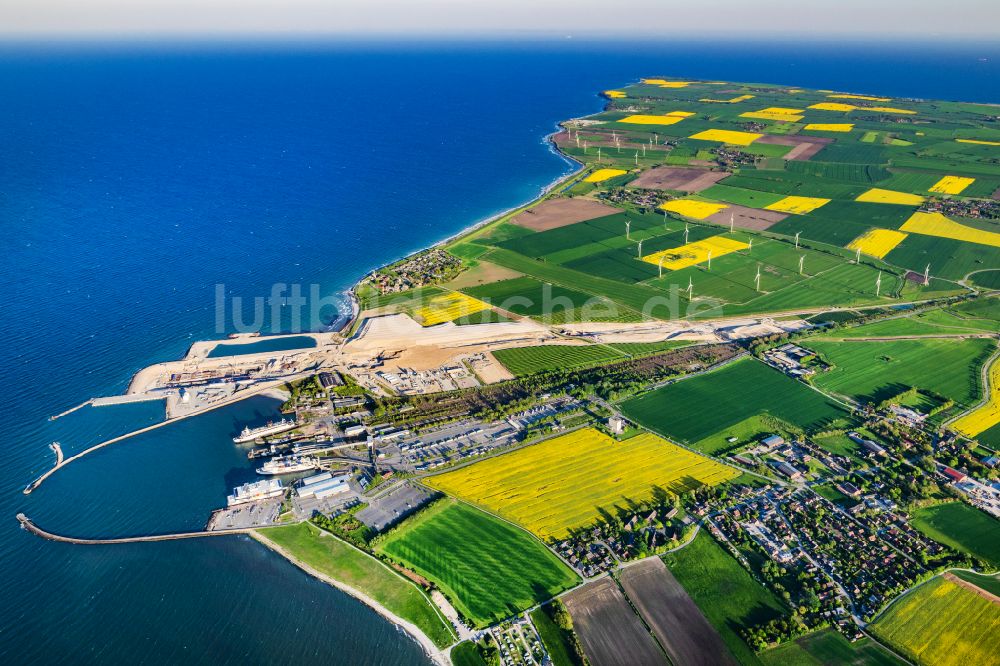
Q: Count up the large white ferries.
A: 3